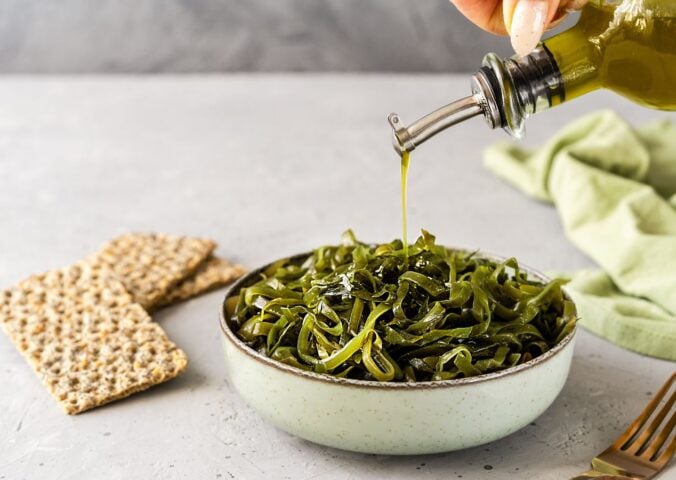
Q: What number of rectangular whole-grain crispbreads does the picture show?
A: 3